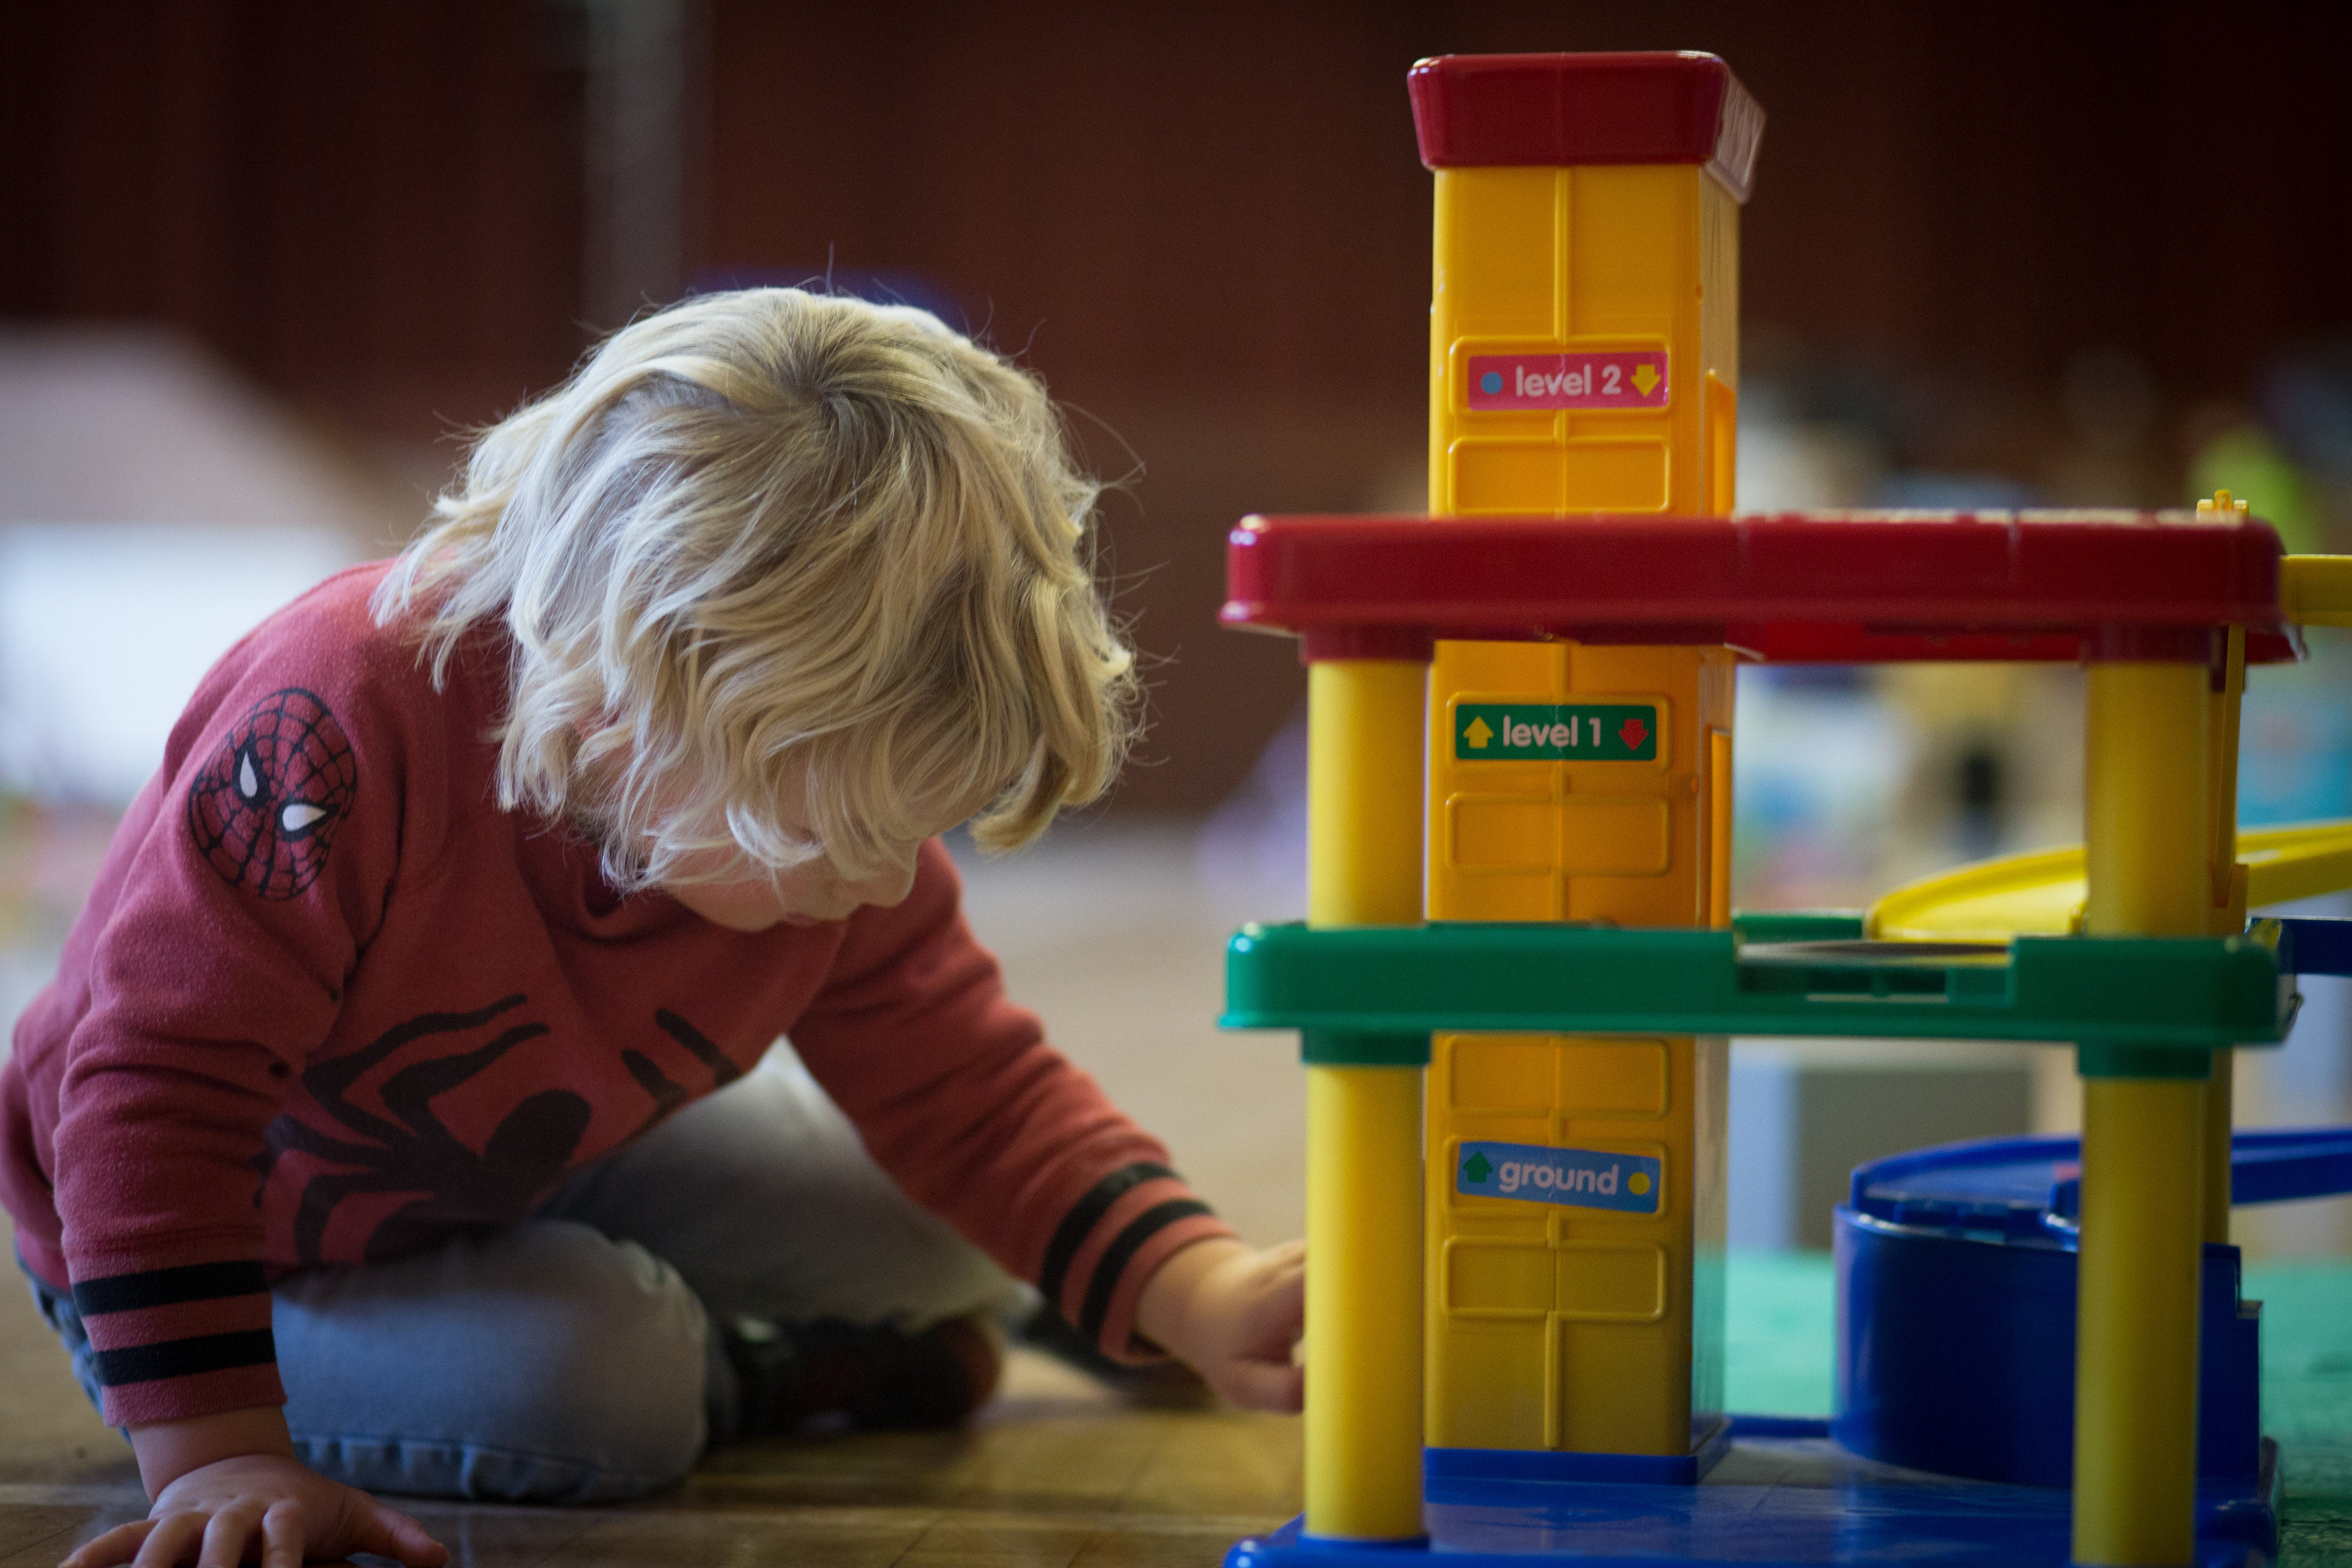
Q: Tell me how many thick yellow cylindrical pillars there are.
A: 4